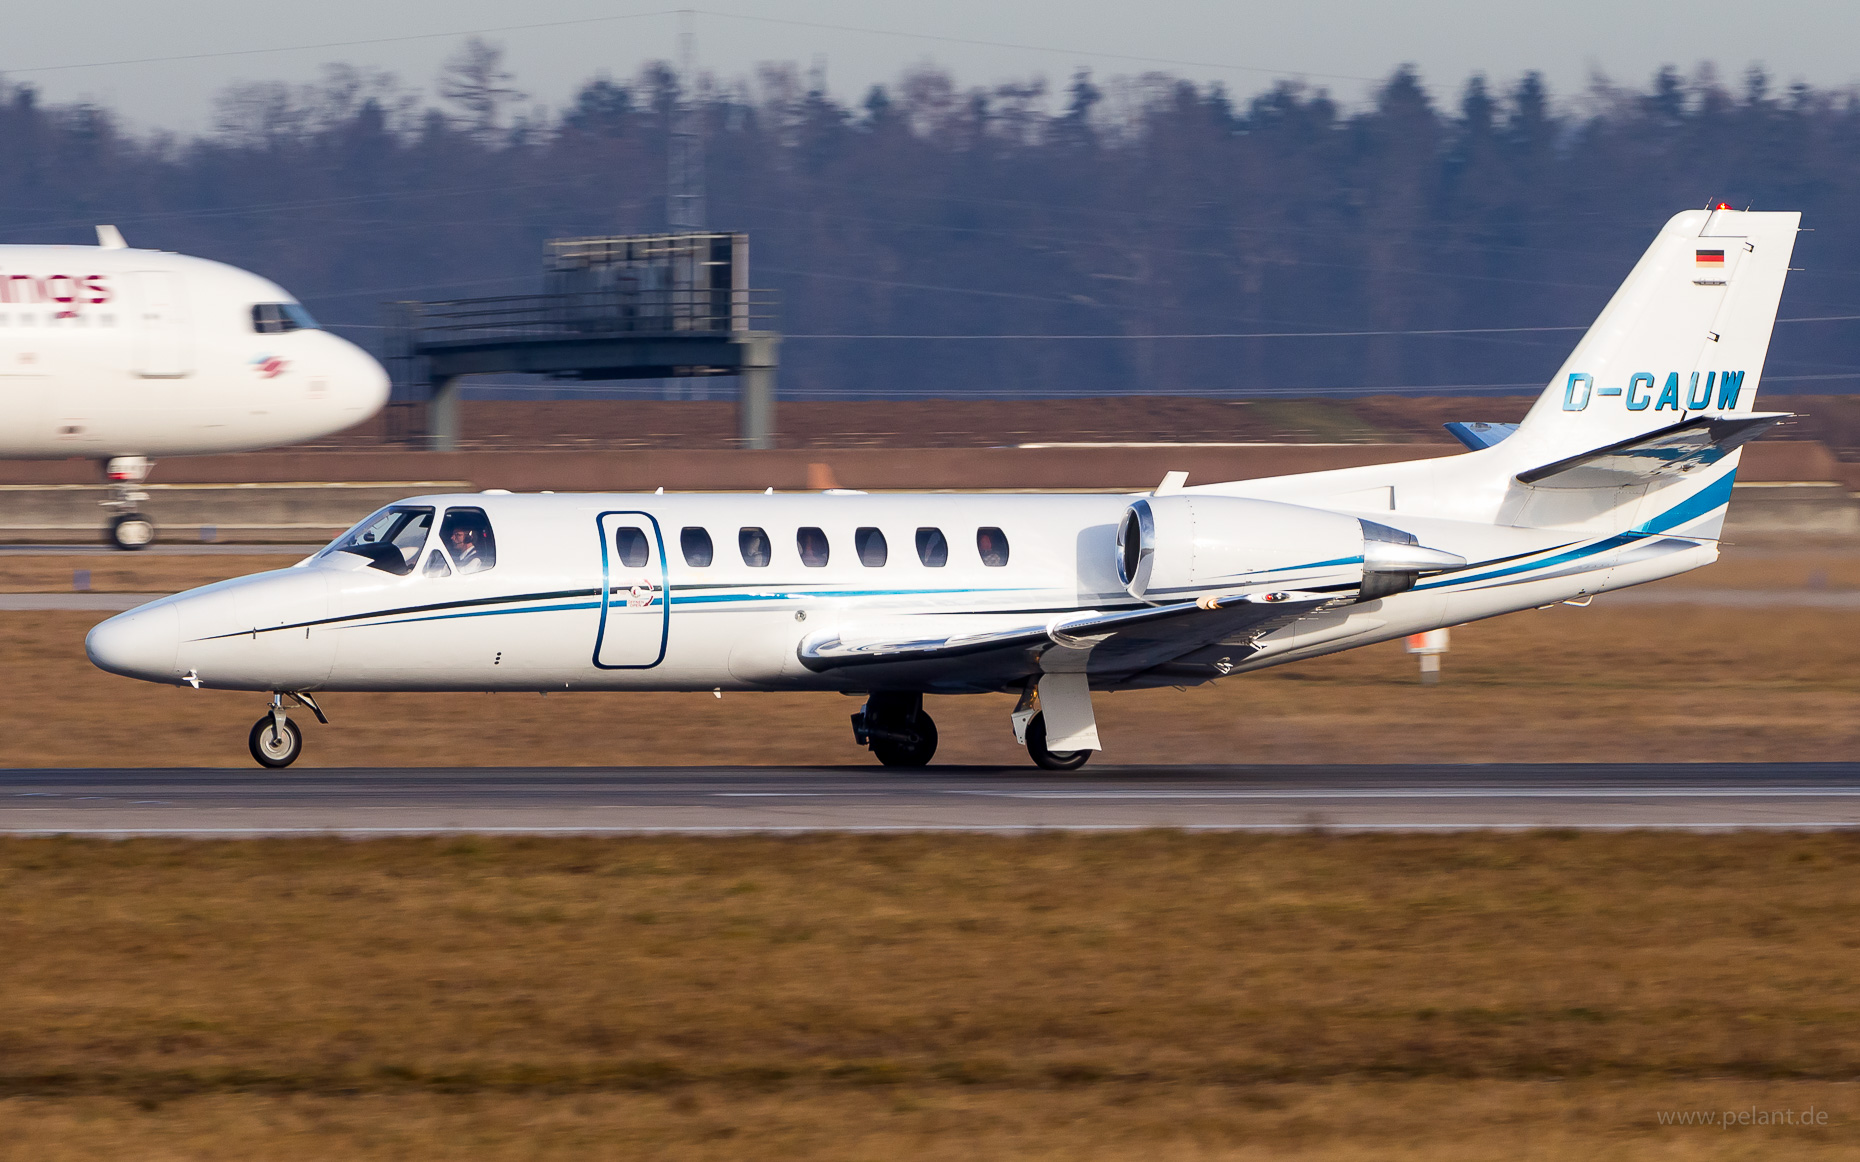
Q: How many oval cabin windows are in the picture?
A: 7